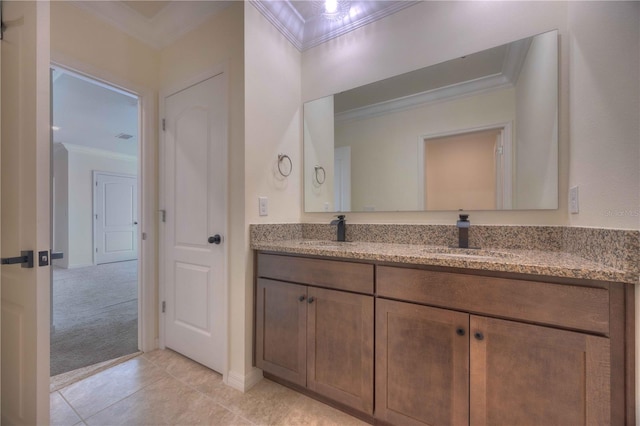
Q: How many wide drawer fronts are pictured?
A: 2